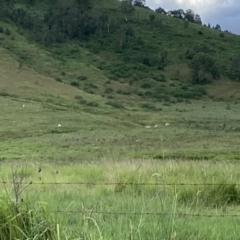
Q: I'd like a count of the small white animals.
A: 5